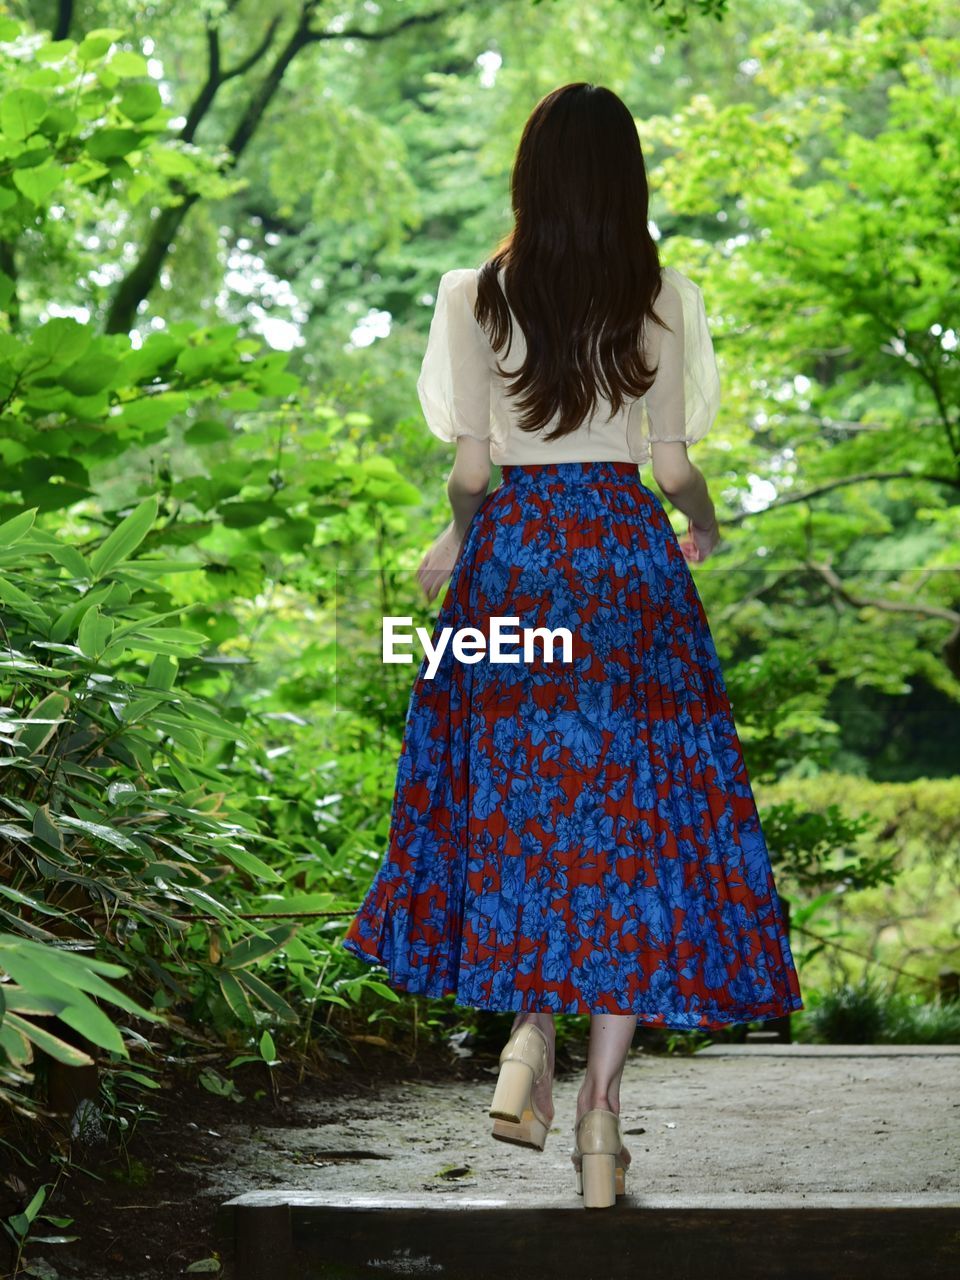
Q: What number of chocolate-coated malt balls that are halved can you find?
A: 0